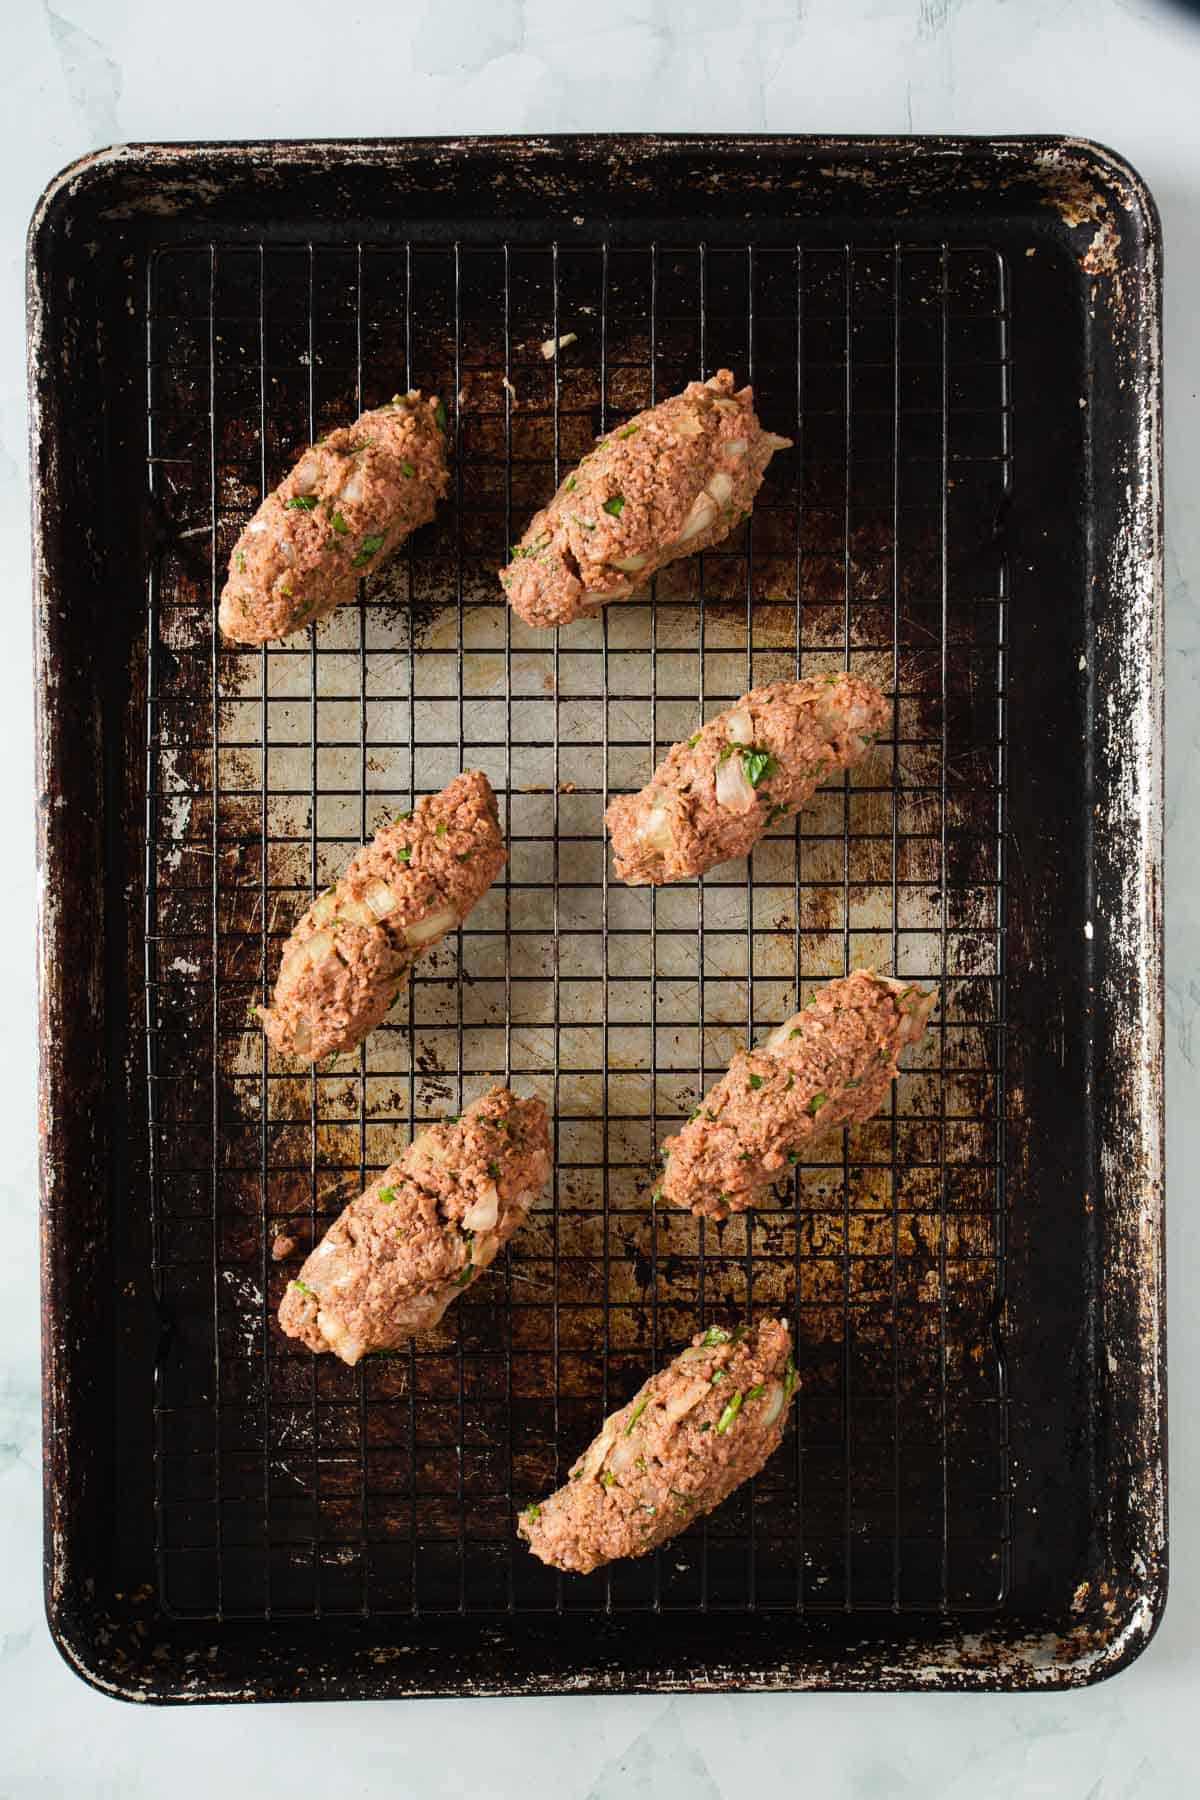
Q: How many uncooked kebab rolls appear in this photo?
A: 7